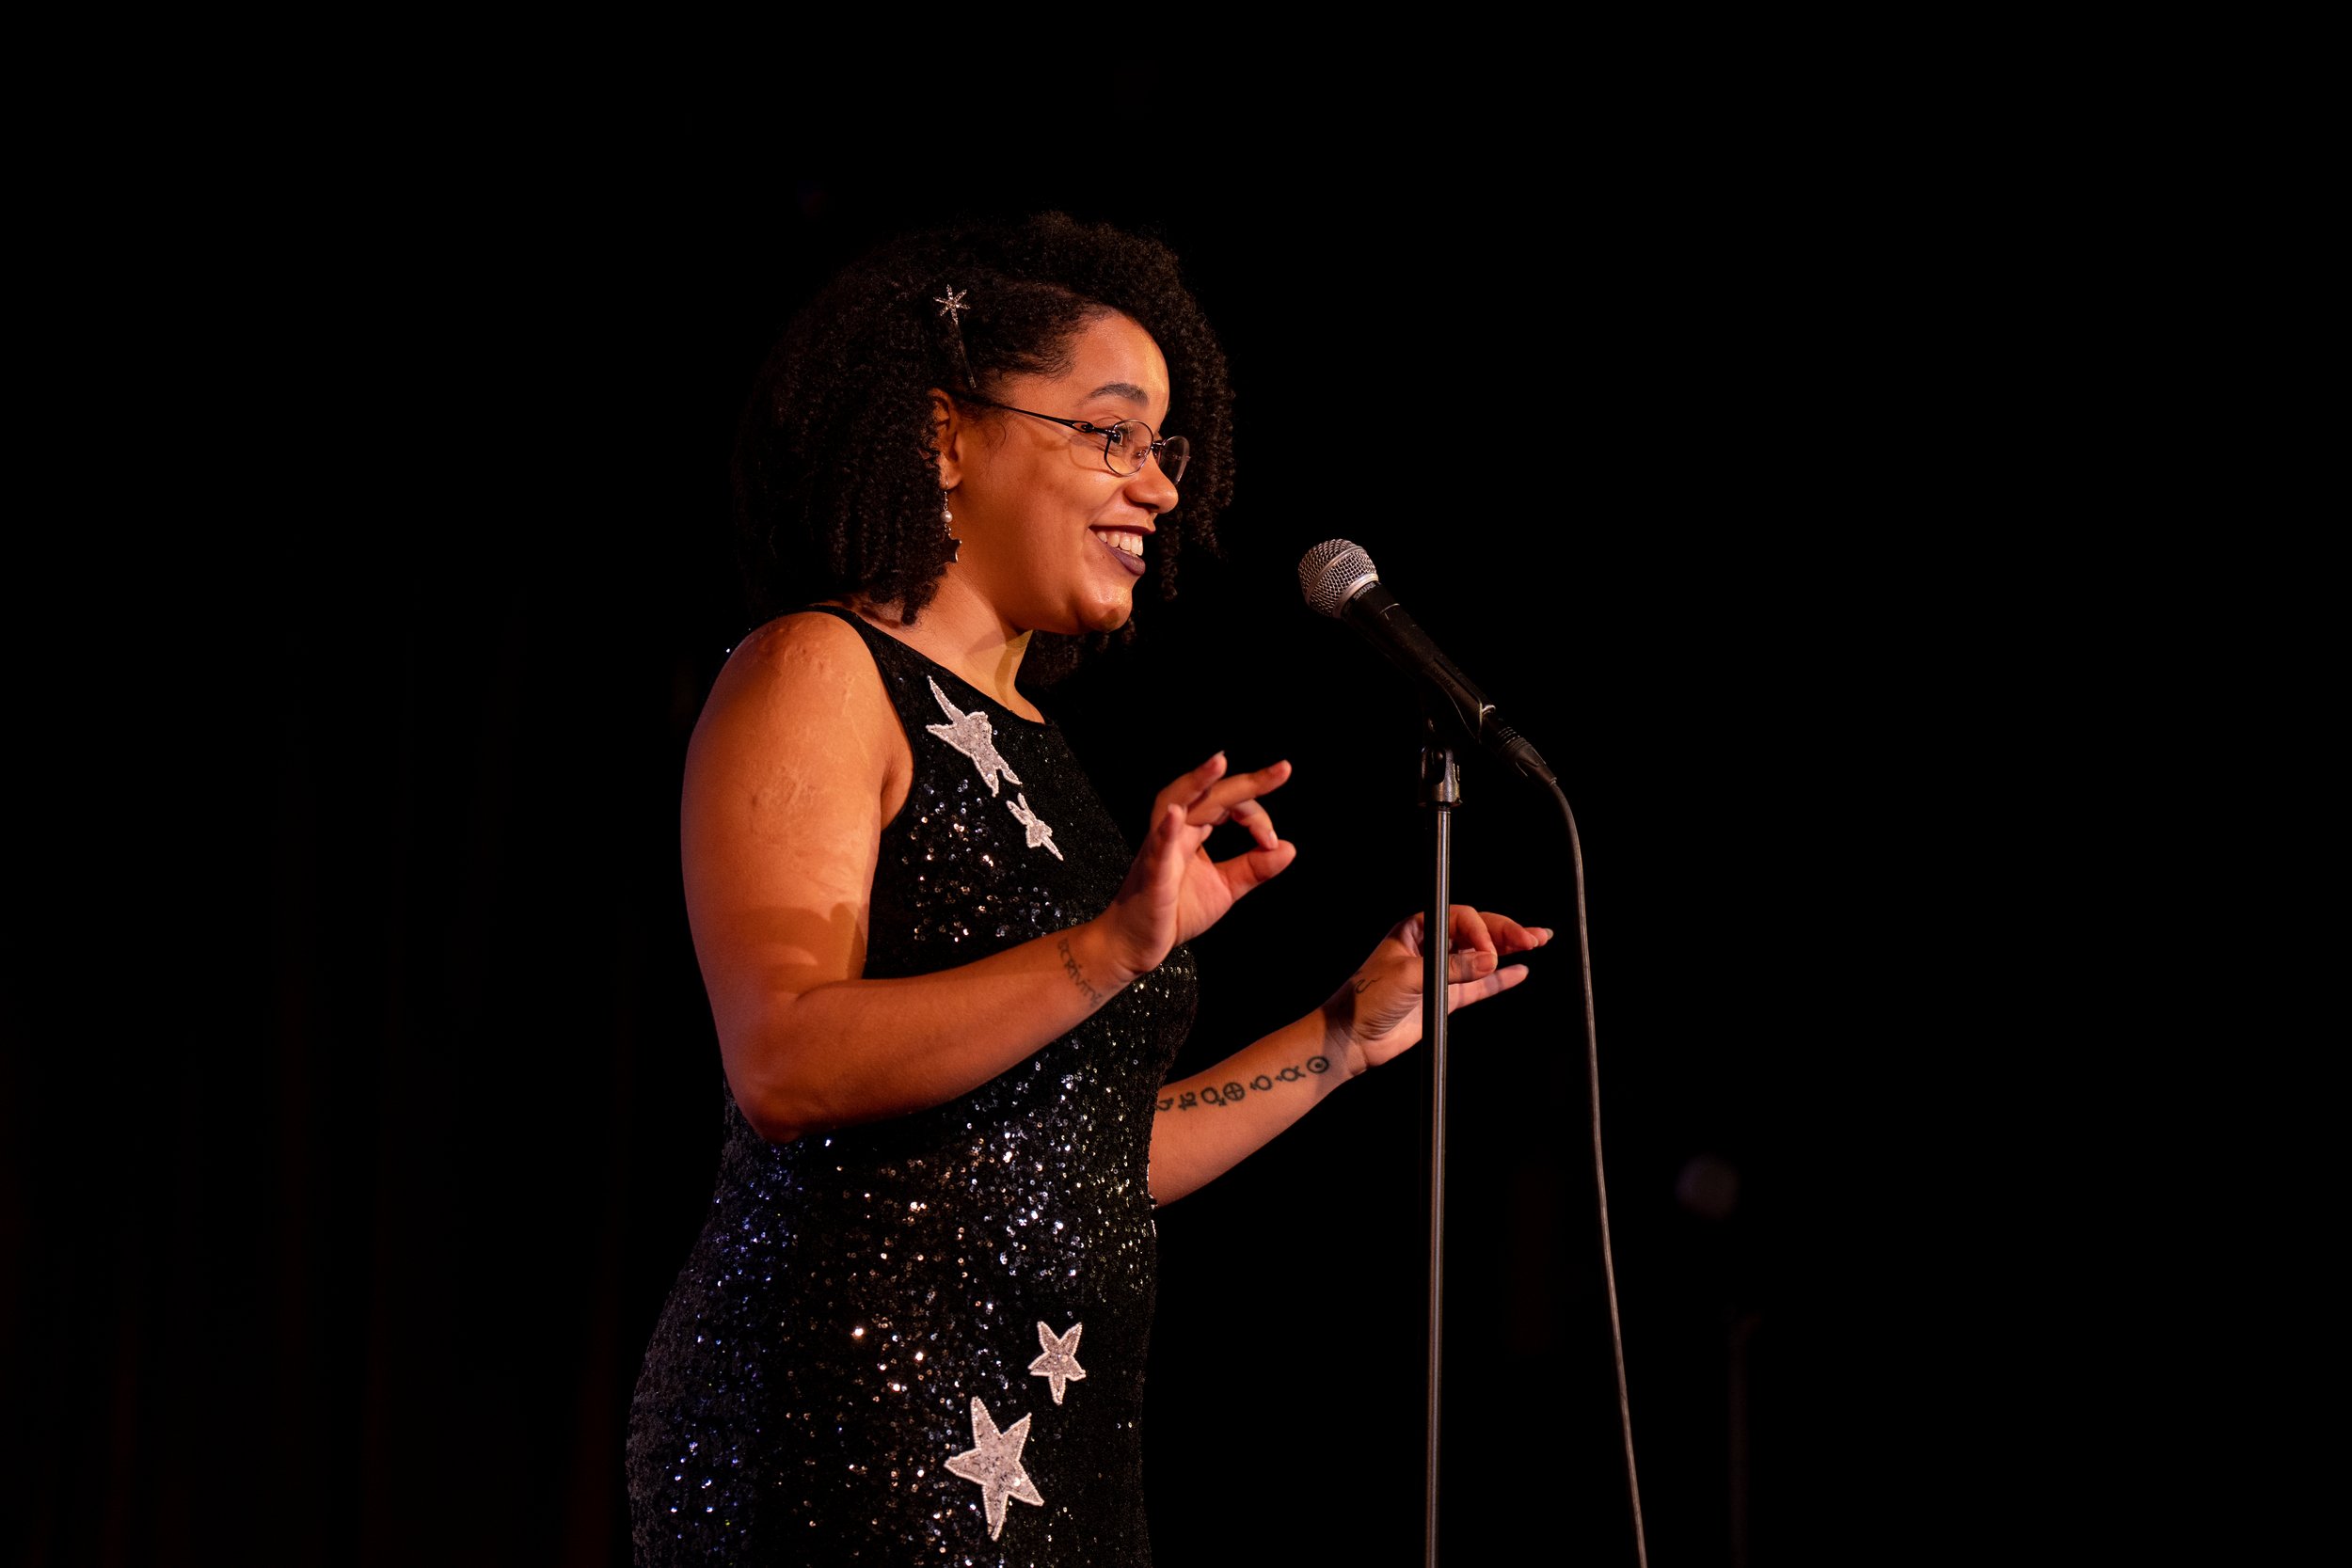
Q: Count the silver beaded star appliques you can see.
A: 4